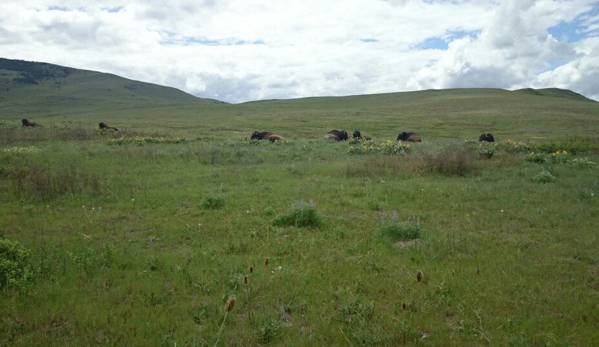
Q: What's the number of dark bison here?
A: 7